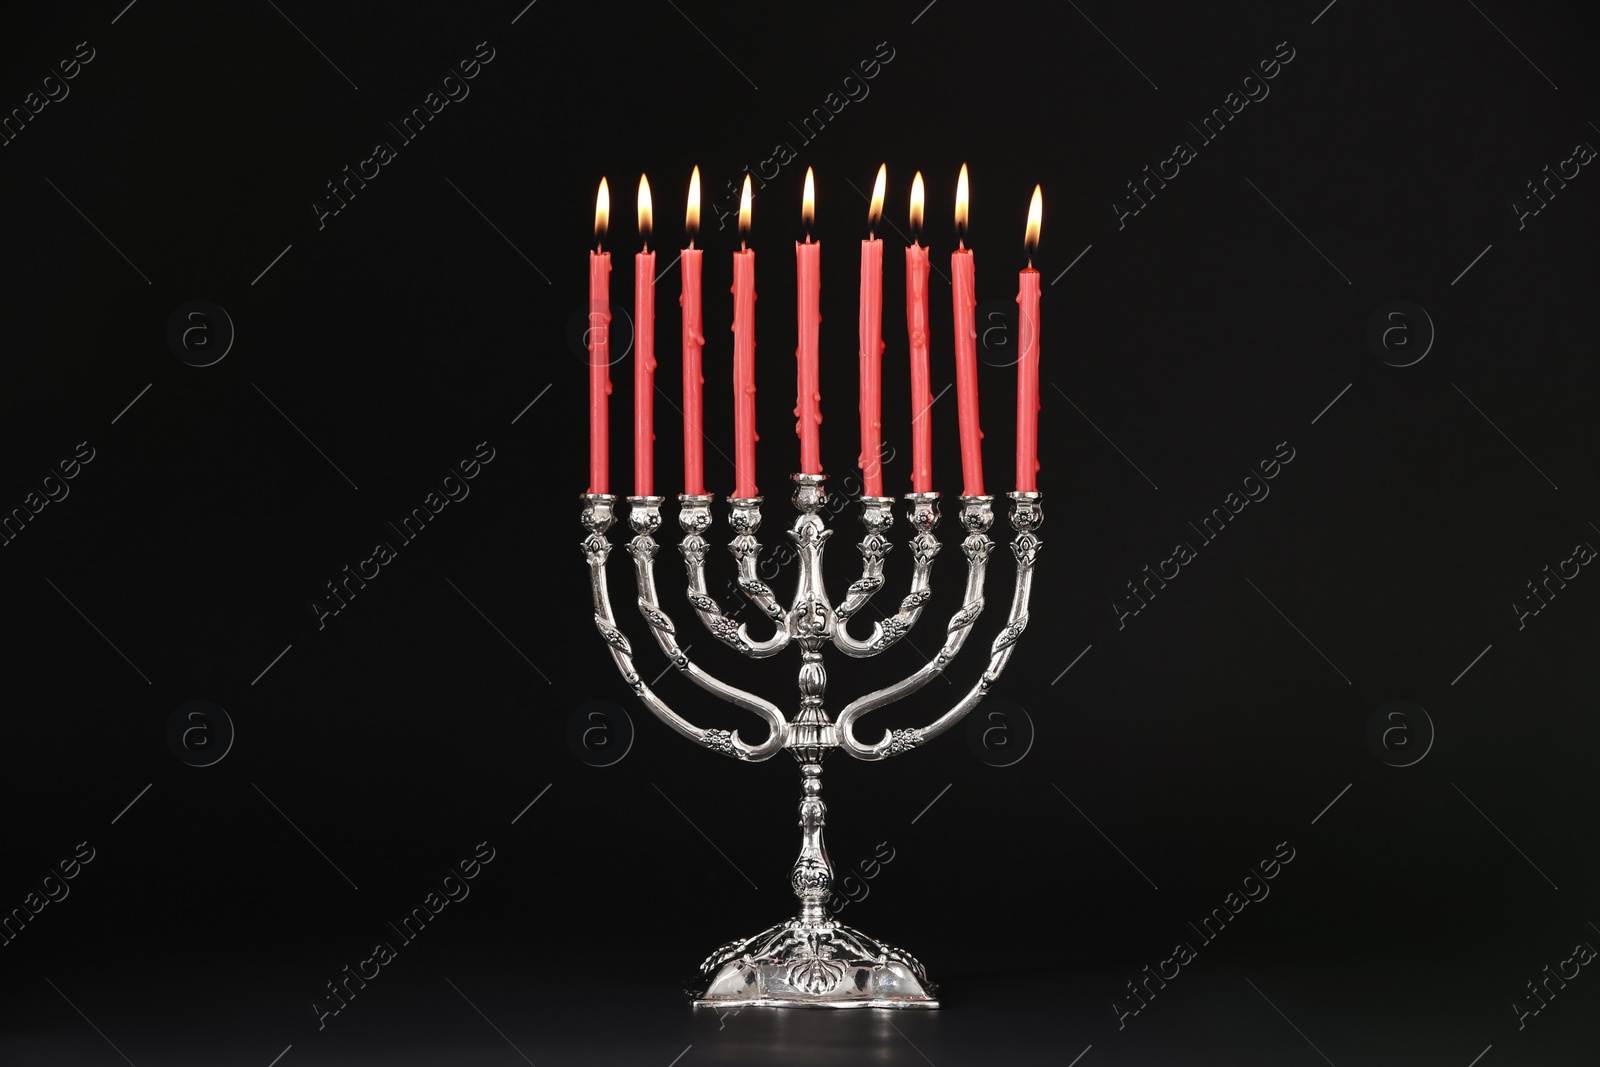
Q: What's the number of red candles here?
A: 9